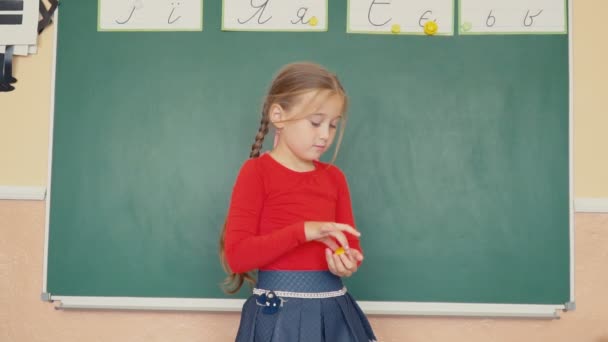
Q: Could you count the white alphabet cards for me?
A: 4